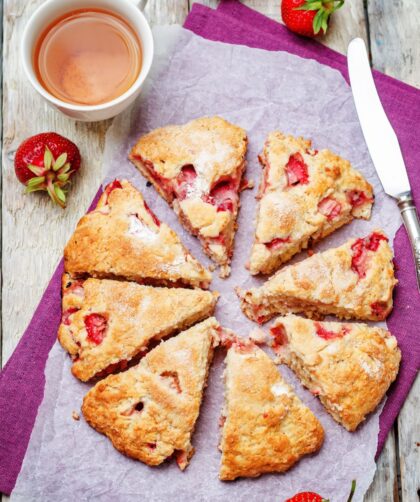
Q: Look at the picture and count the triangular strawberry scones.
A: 8